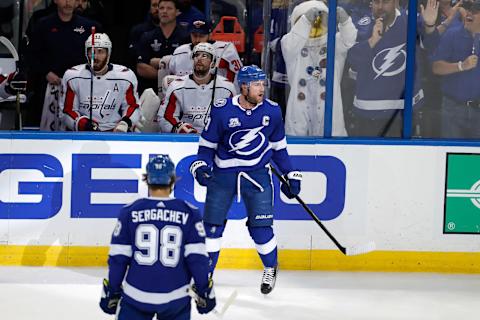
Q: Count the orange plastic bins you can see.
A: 2